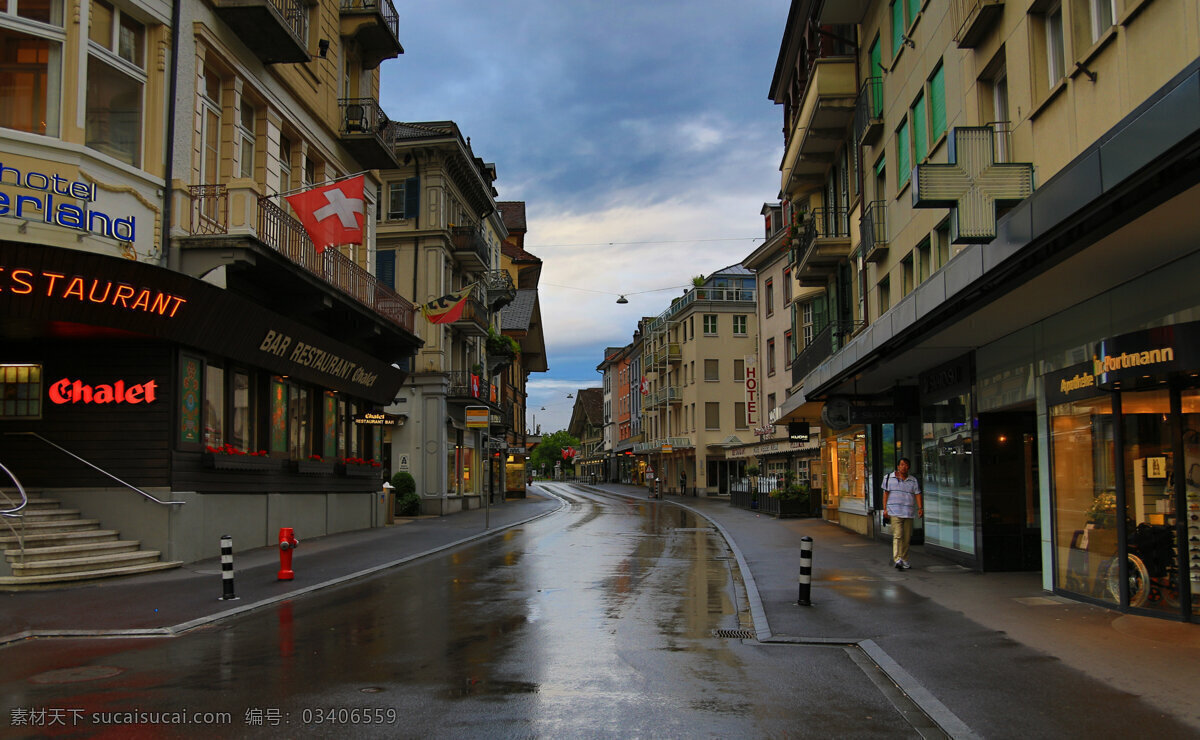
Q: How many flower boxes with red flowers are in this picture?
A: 3